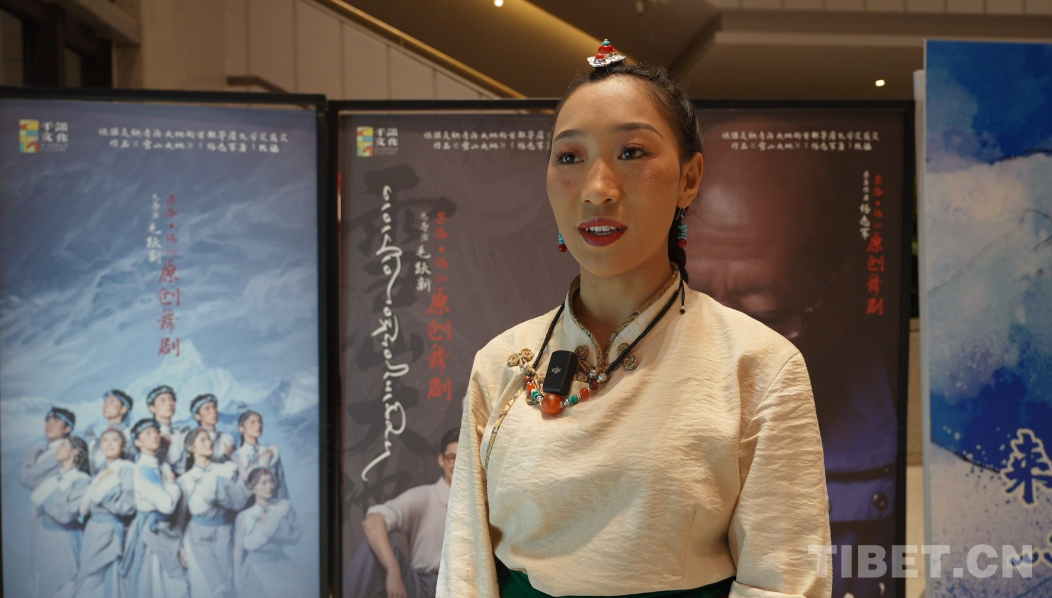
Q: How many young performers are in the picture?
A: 10